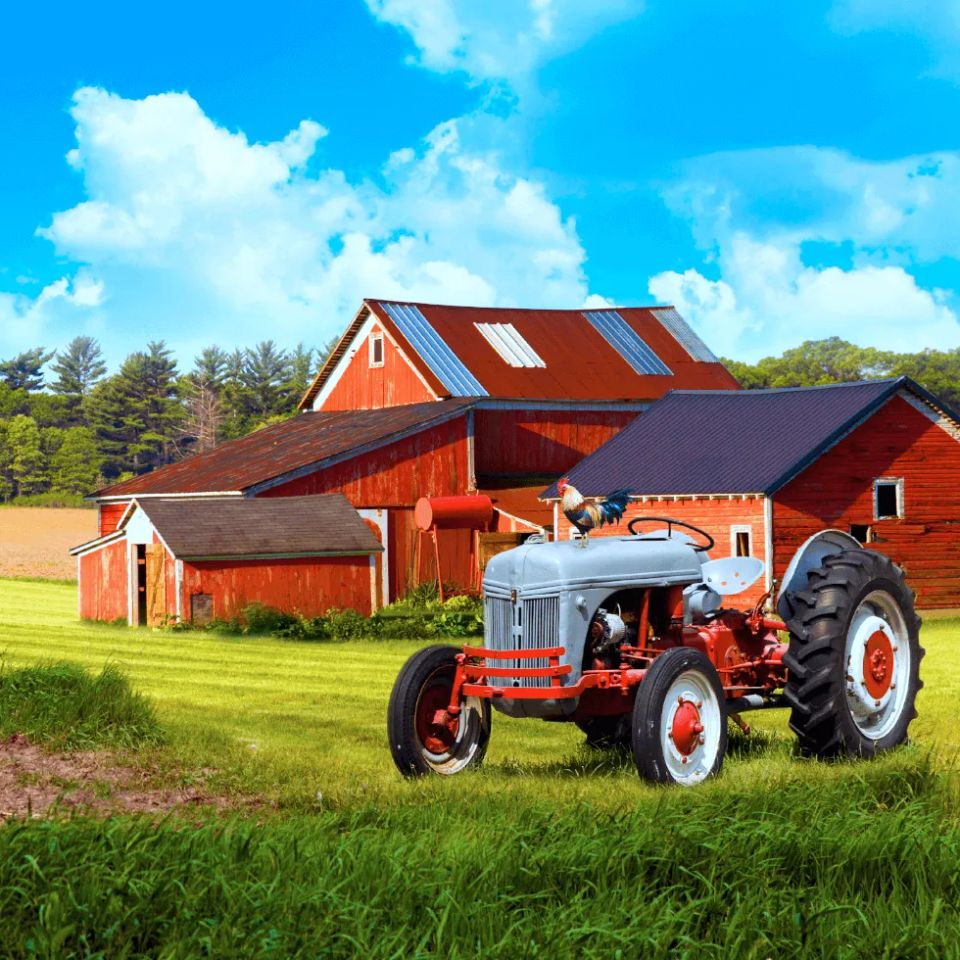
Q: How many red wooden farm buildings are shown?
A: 3